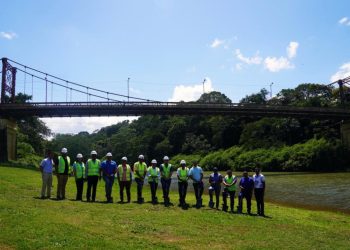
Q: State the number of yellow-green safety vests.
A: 9